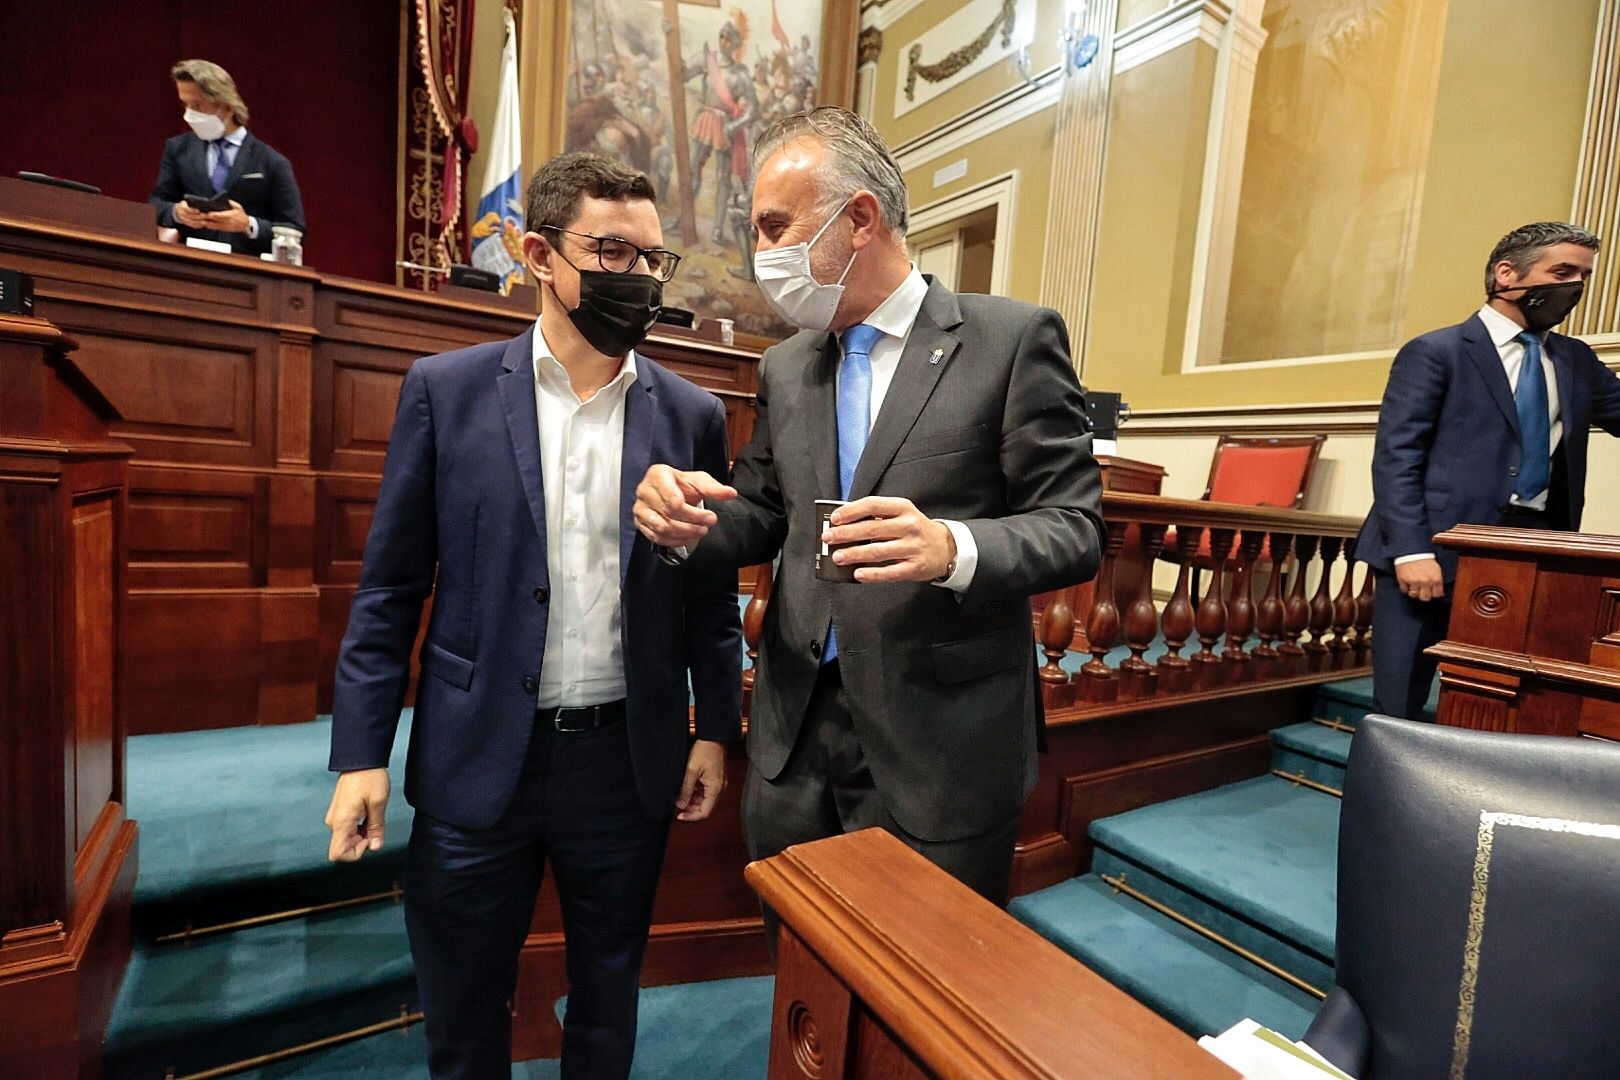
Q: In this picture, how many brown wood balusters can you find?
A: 12